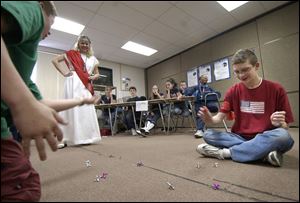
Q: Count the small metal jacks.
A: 8